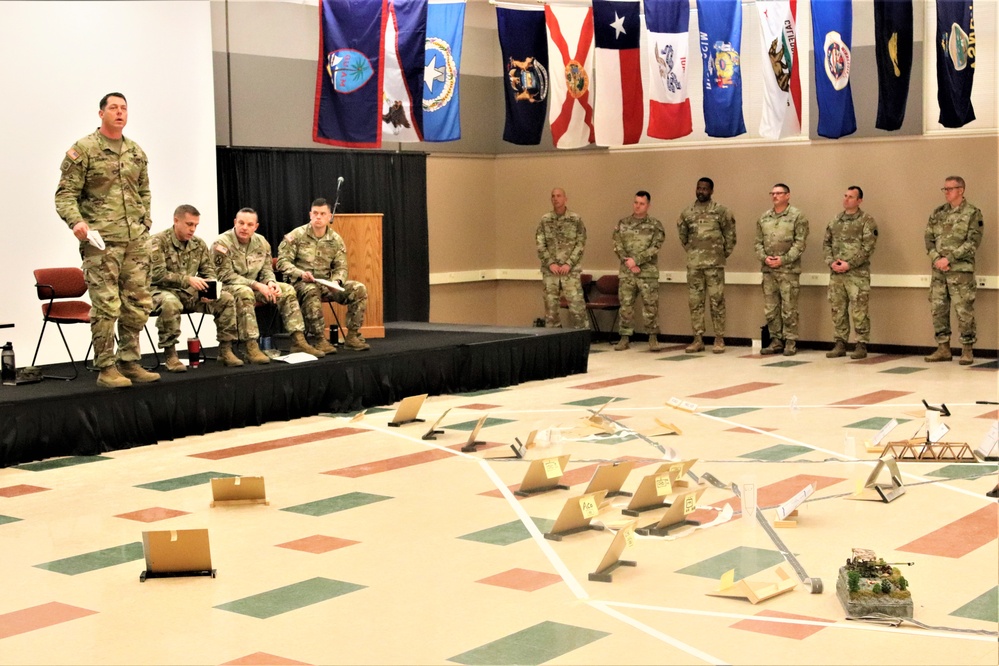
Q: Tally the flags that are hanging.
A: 12